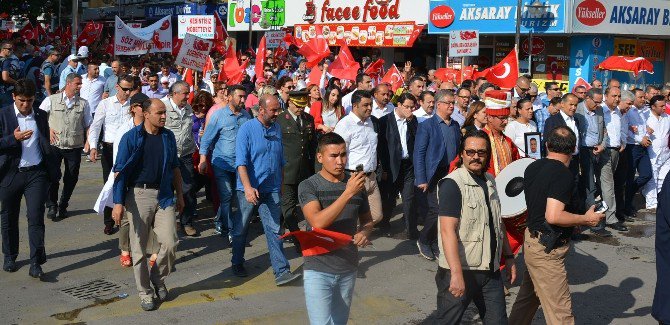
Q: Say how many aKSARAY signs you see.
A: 2